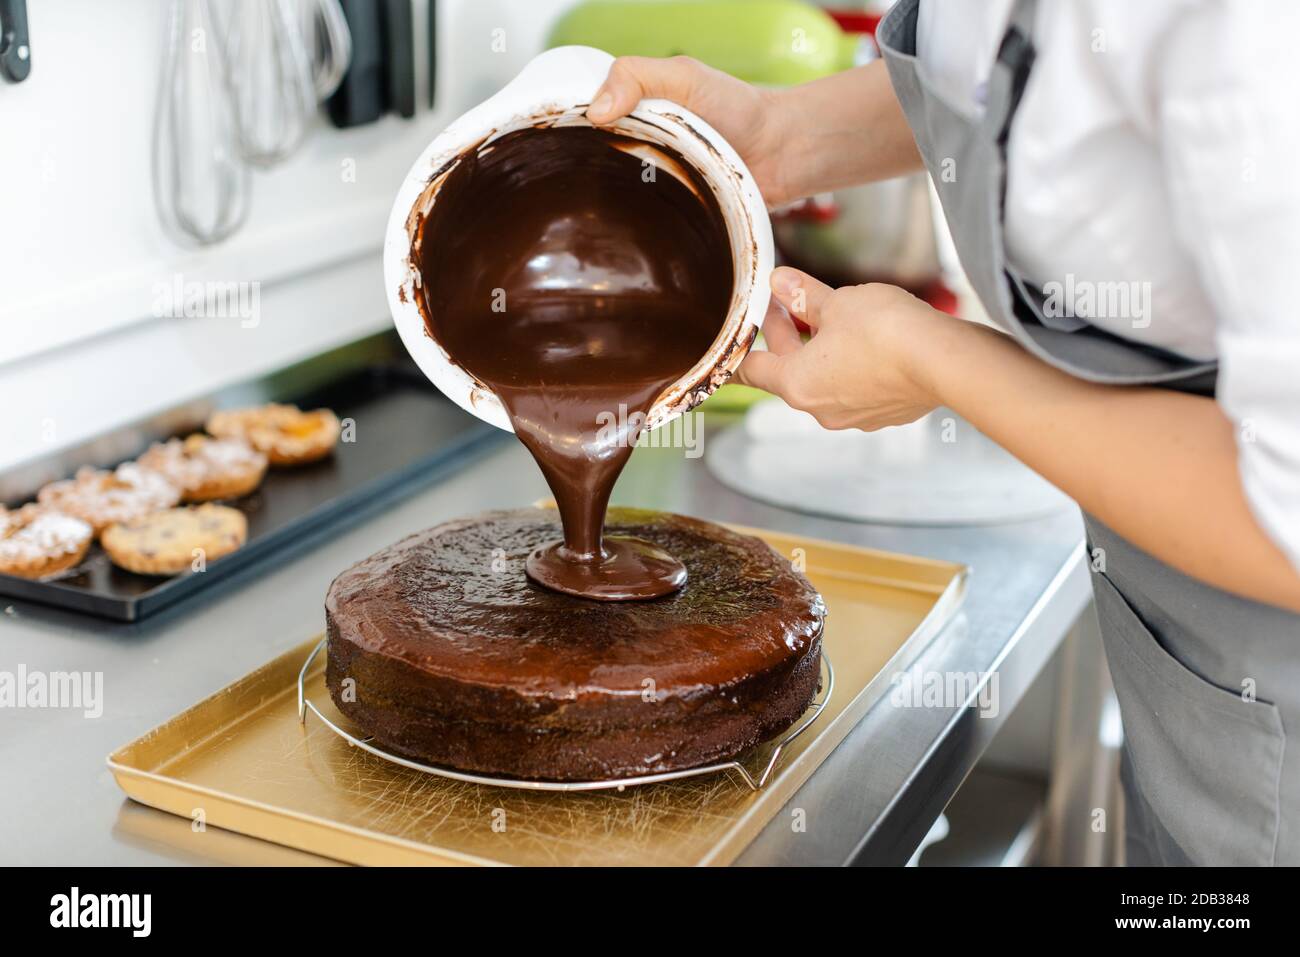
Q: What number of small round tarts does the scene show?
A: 5